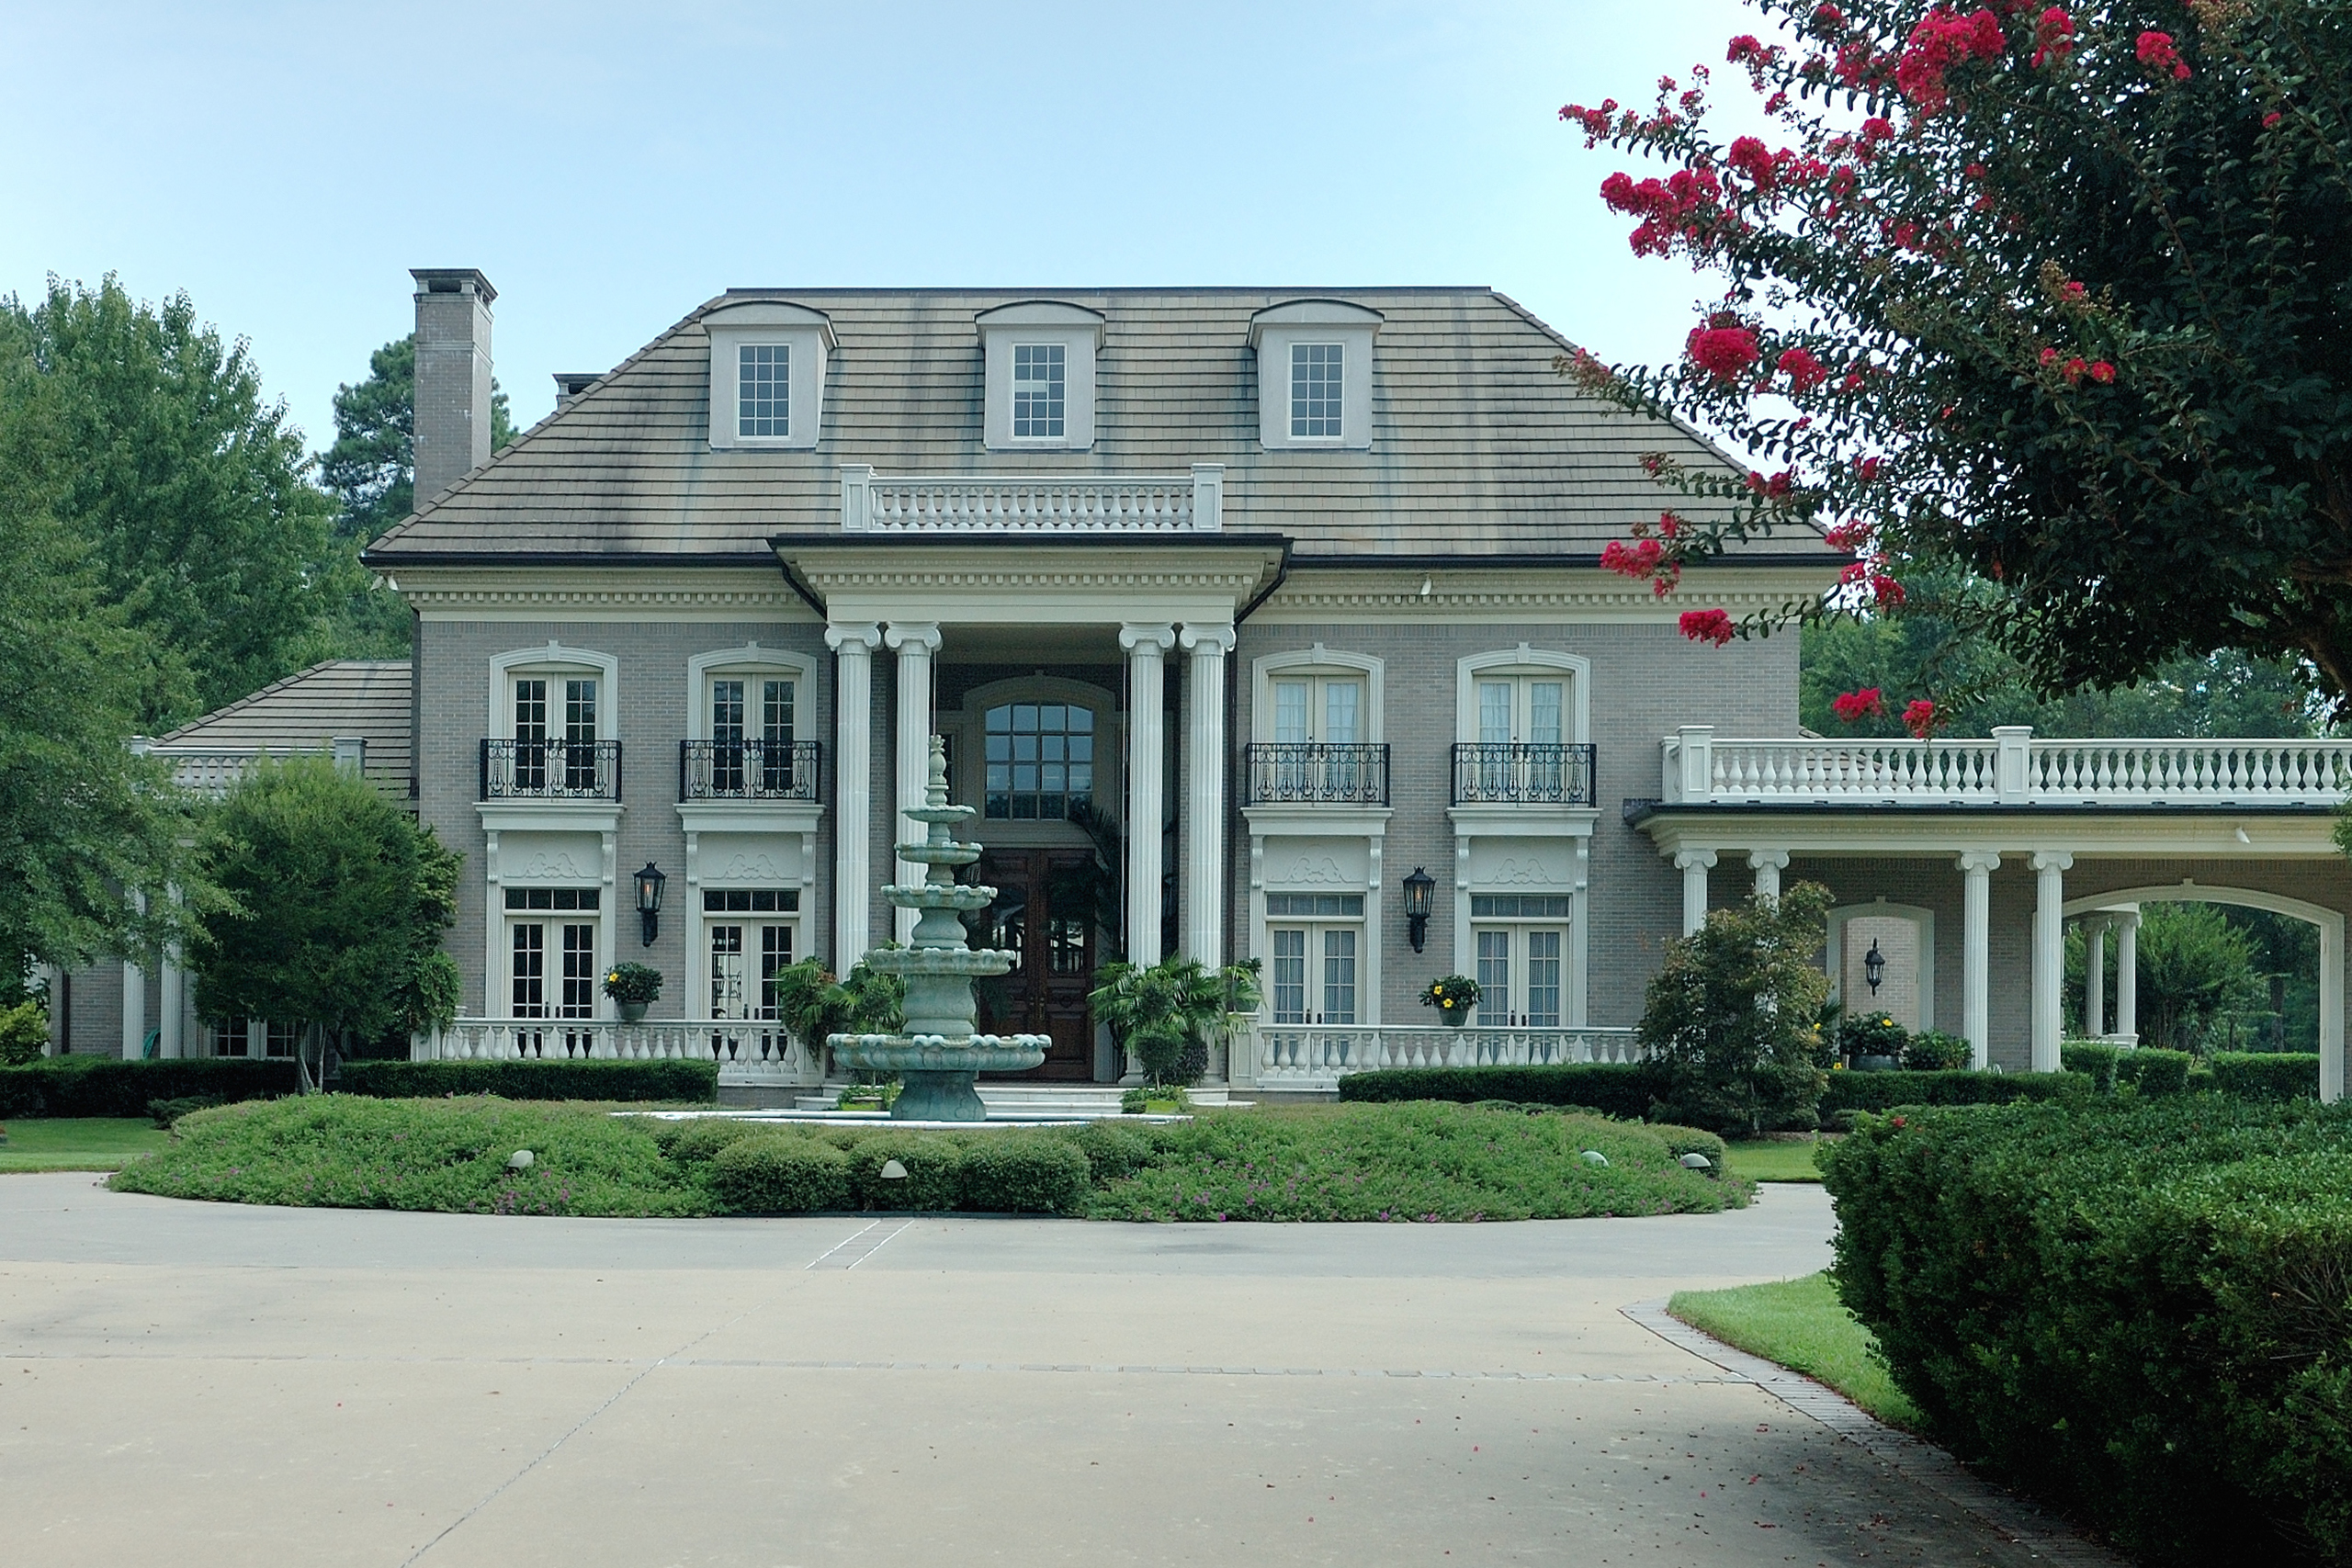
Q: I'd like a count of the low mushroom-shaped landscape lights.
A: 4